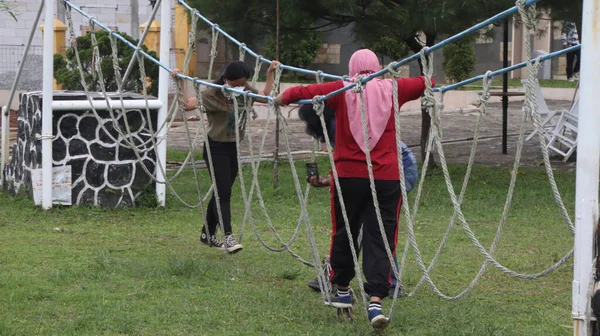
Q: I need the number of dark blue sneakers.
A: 2